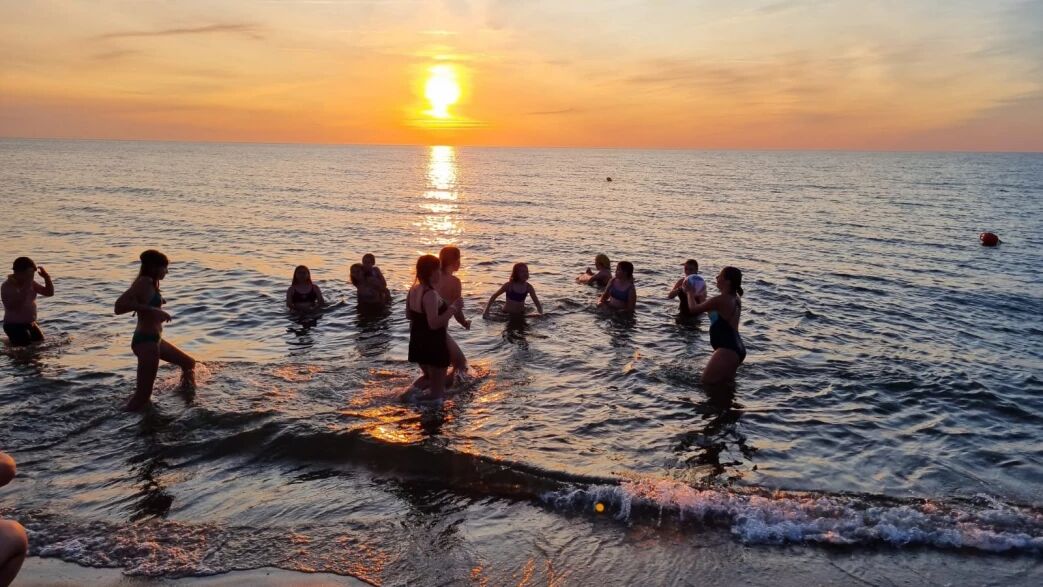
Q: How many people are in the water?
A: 12